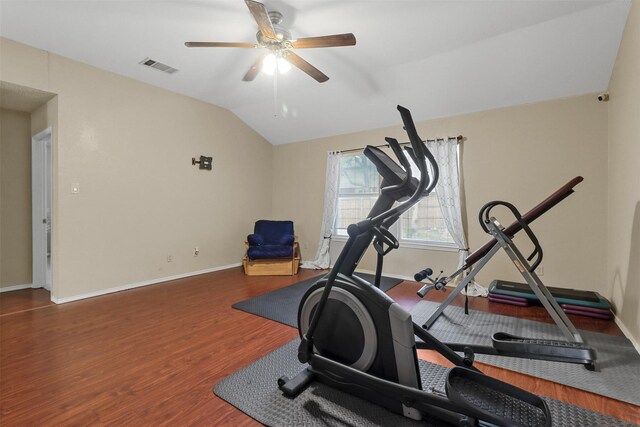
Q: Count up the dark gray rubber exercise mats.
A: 3